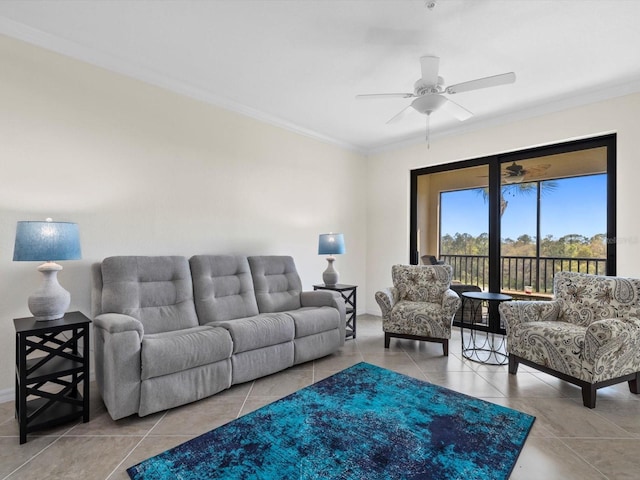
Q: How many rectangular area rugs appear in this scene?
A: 1